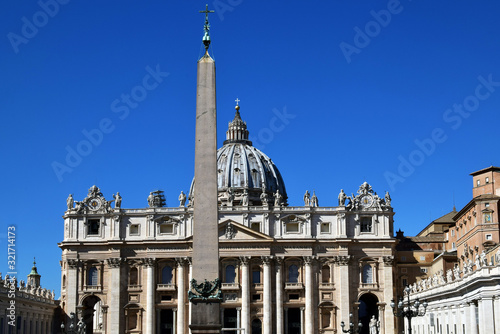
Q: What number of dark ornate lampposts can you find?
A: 3